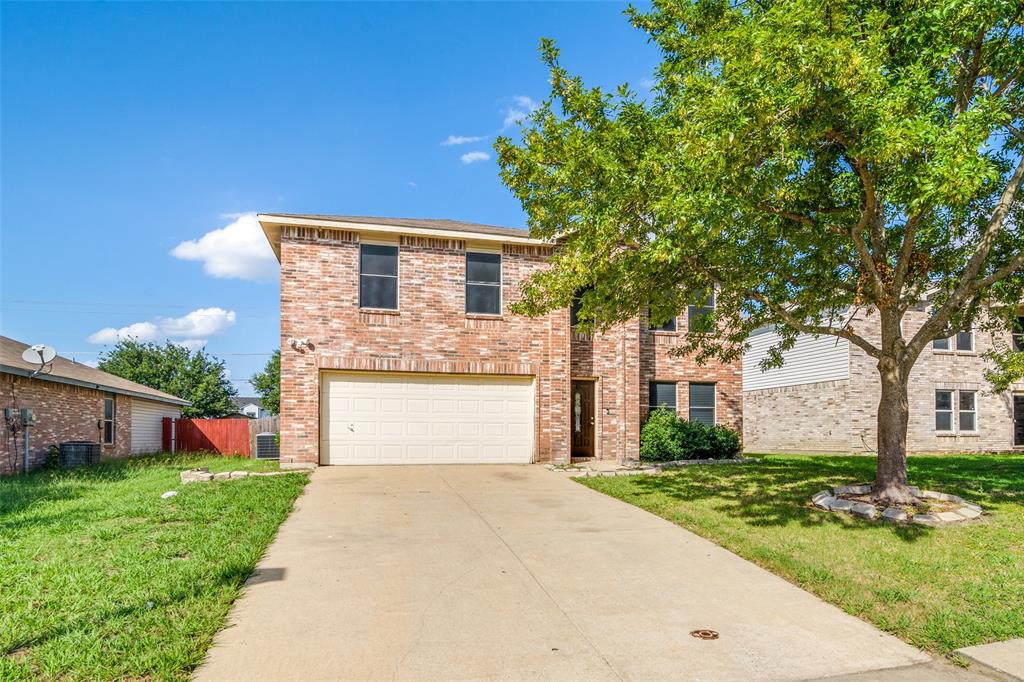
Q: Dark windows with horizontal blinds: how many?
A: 2